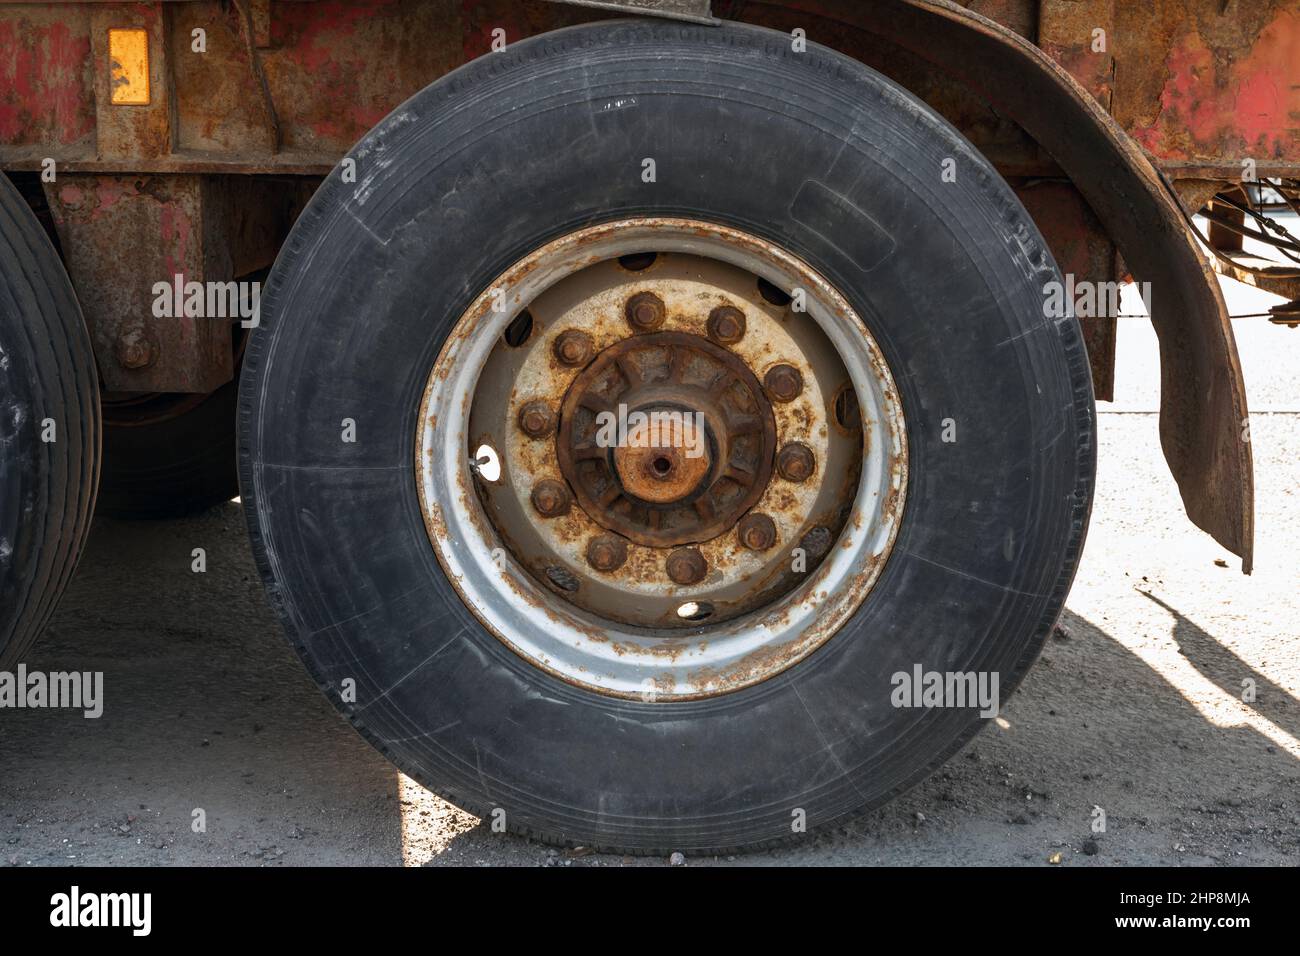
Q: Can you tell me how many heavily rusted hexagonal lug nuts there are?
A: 10